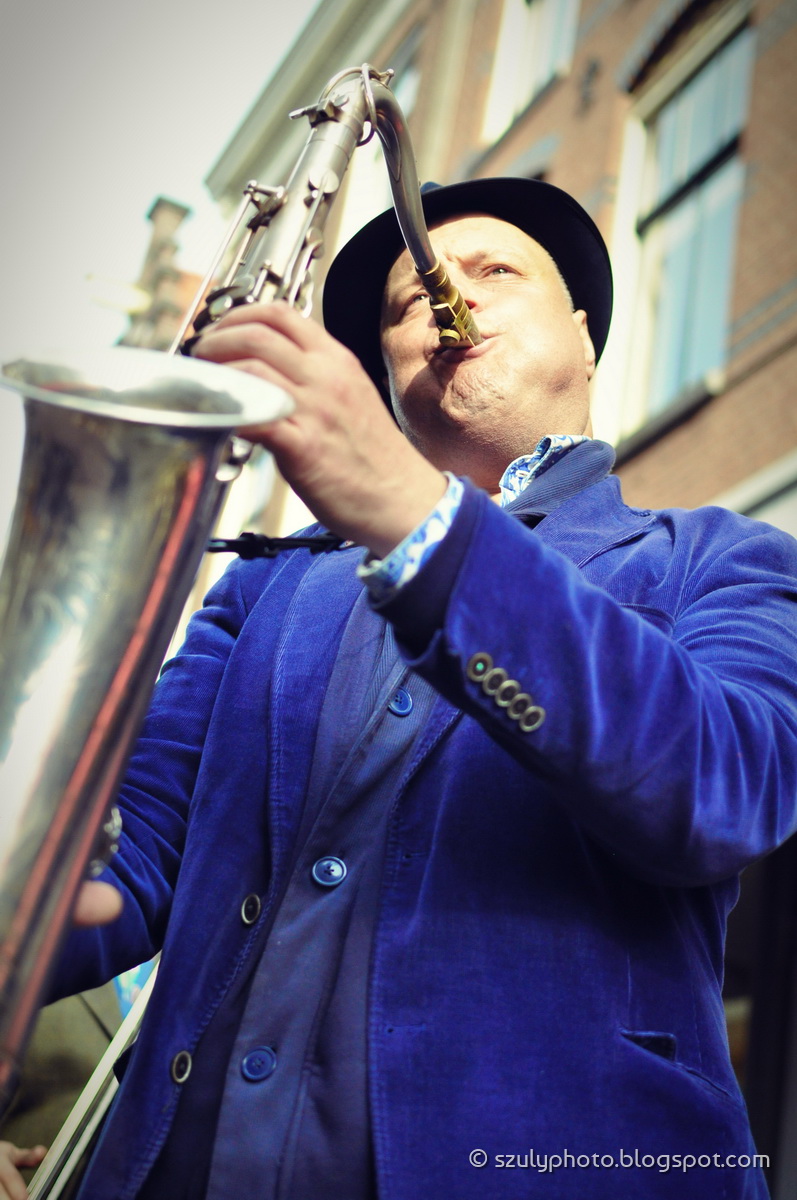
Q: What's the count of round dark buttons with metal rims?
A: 7